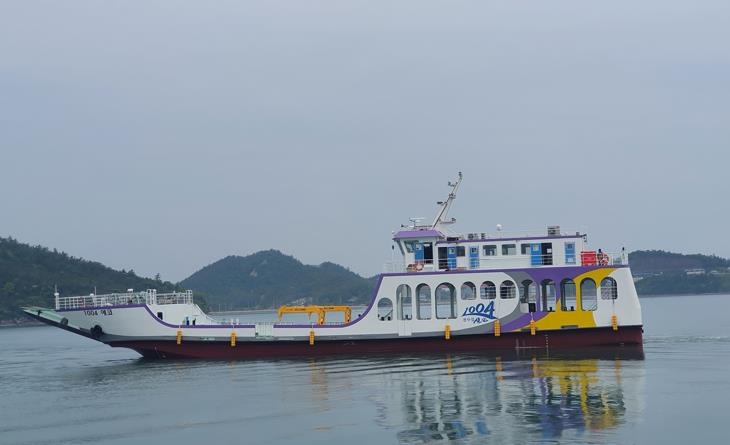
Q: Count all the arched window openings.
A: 12